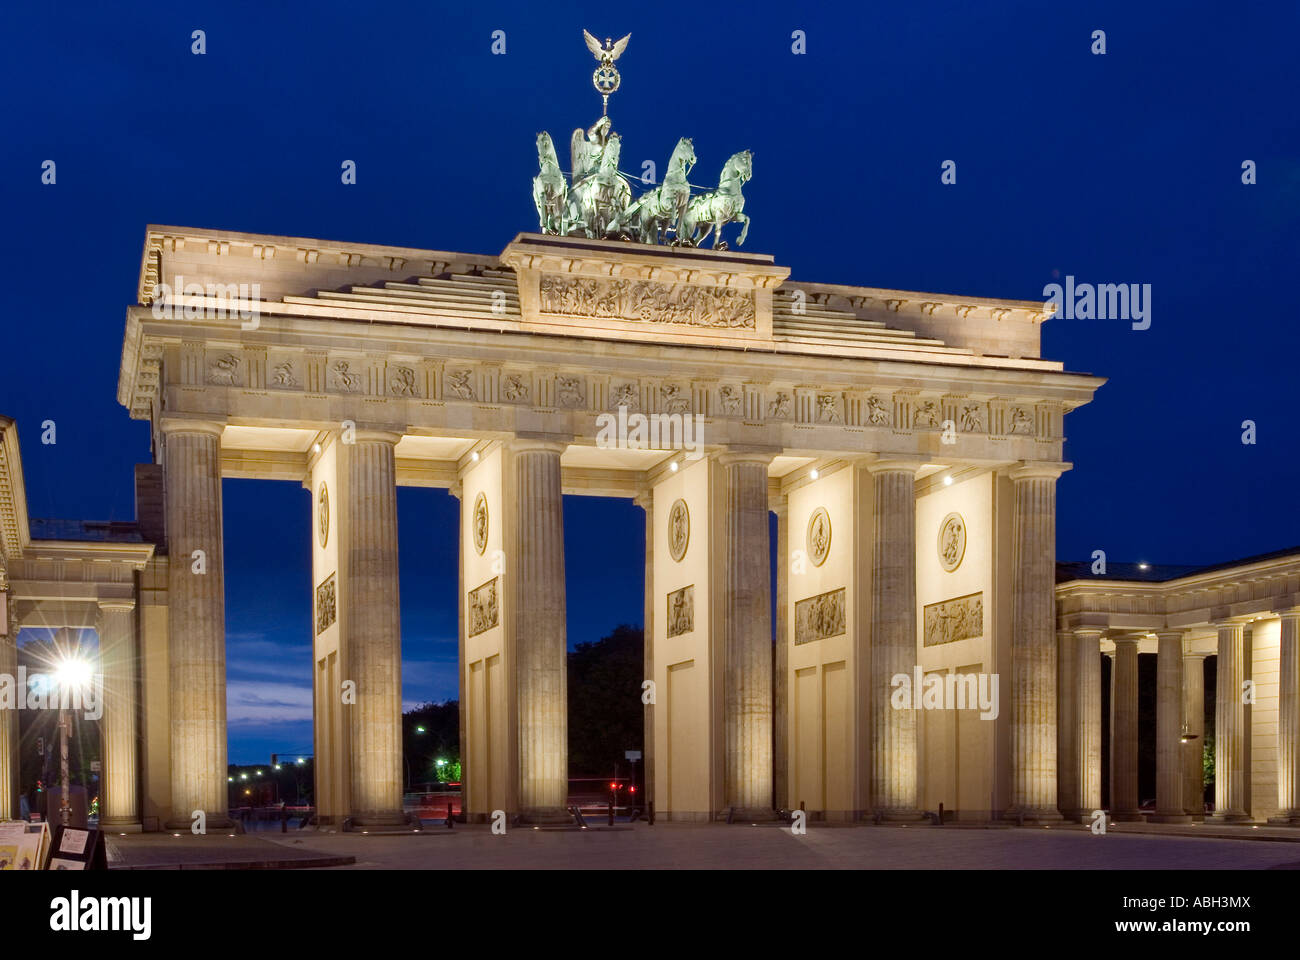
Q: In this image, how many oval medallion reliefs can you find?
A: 5